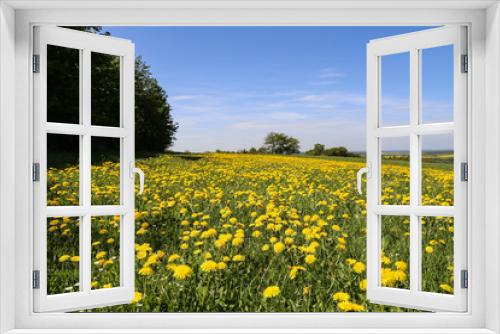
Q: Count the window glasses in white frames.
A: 12